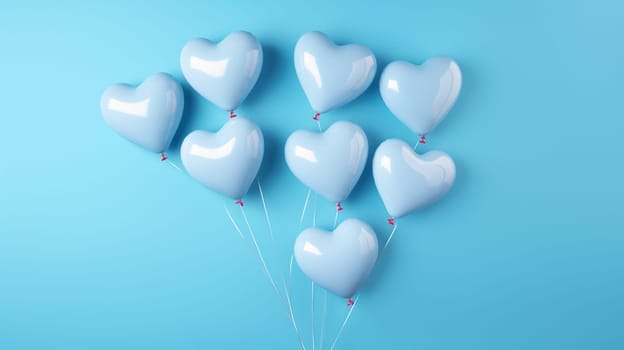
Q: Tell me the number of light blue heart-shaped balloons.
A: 8